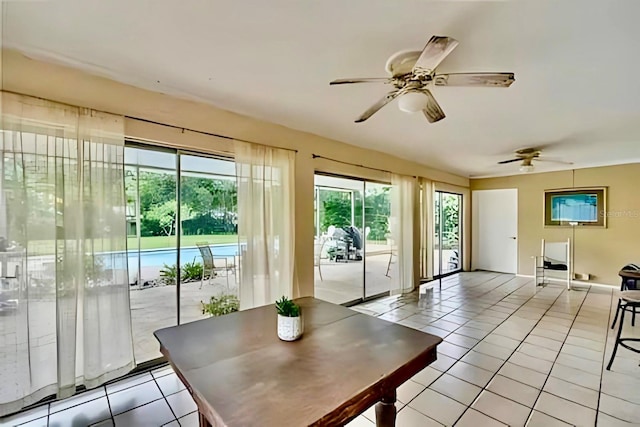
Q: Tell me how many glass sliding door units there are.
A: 3